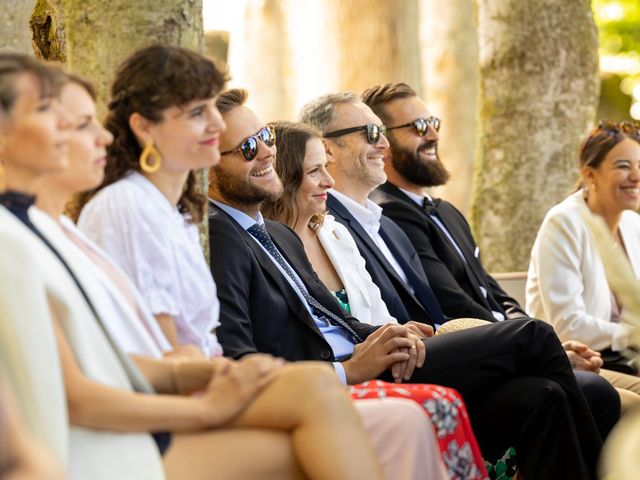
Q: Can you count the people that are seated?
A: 8